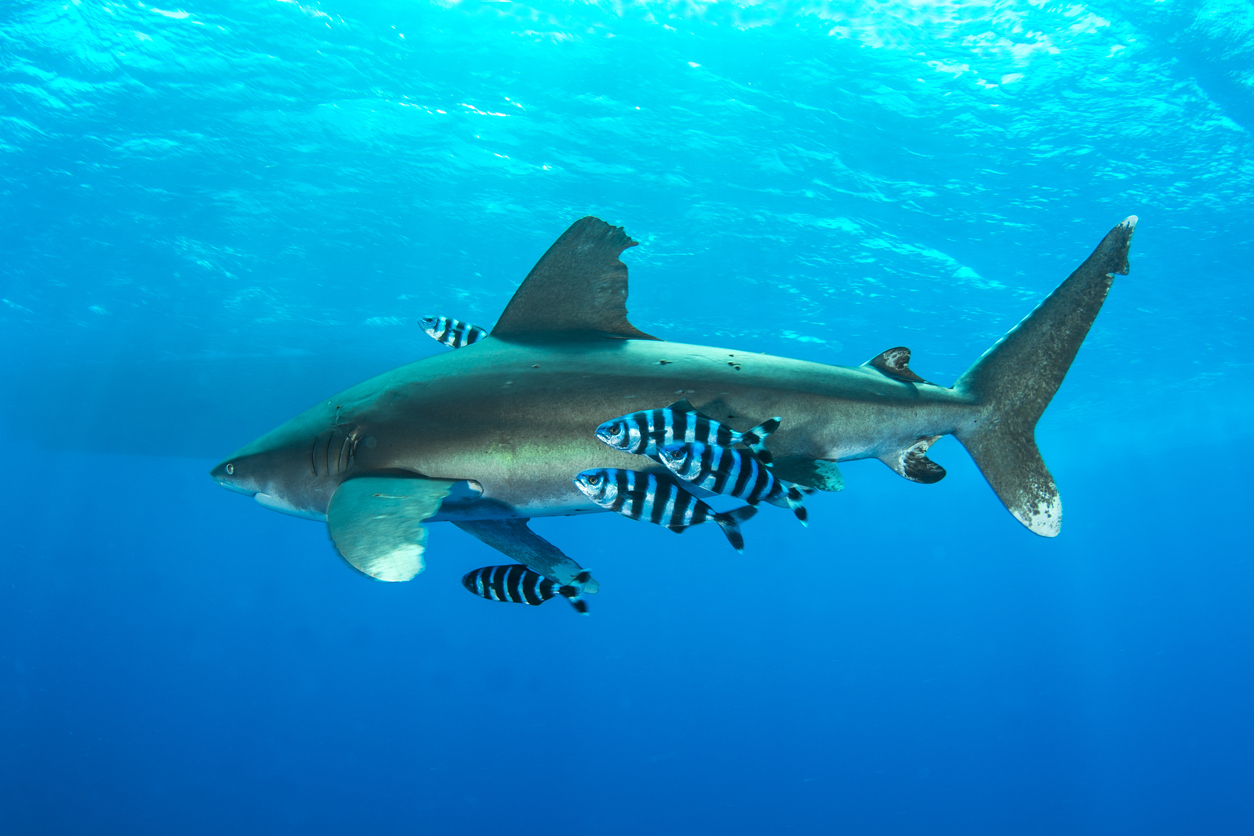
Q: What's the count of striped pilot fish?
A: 5